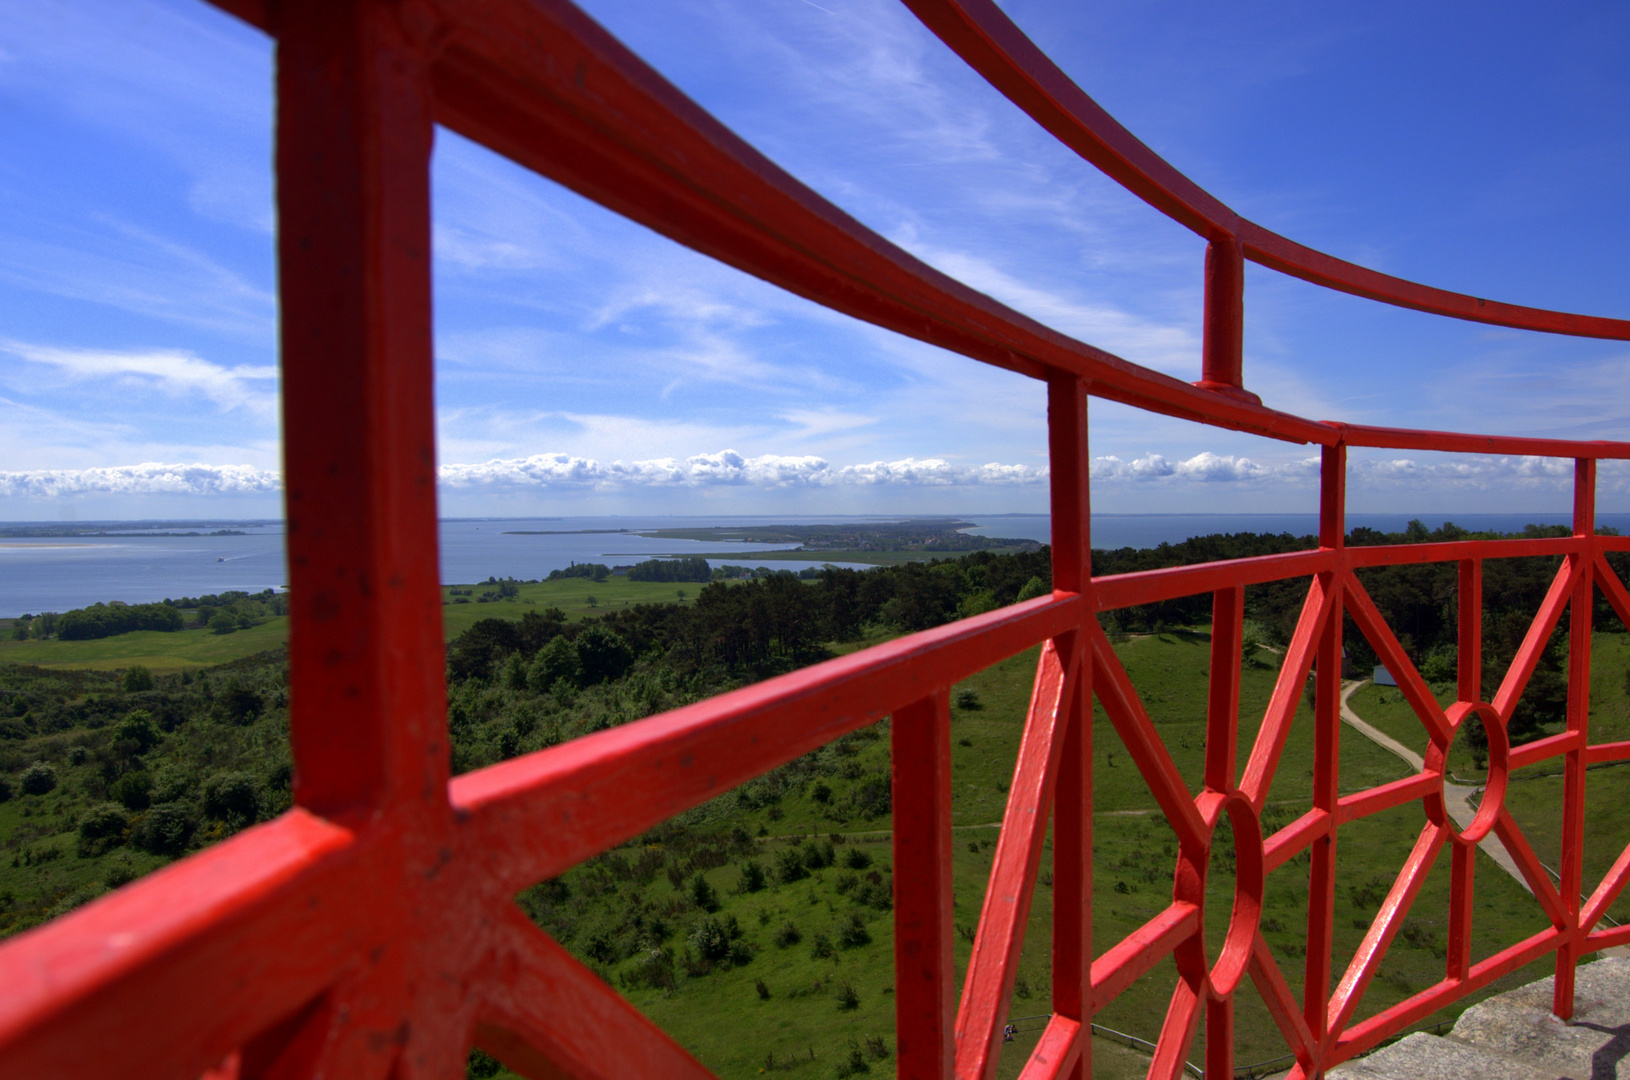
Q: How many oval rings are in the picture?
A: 2